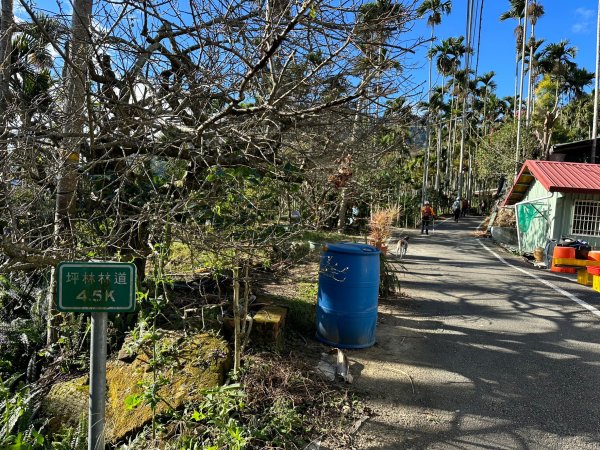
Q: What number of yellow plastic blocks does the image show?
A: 2